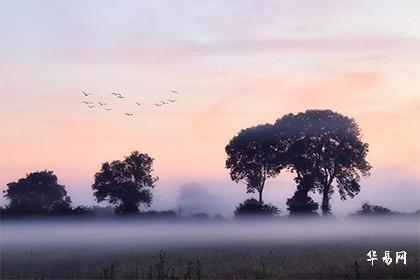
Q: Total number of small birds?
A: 13